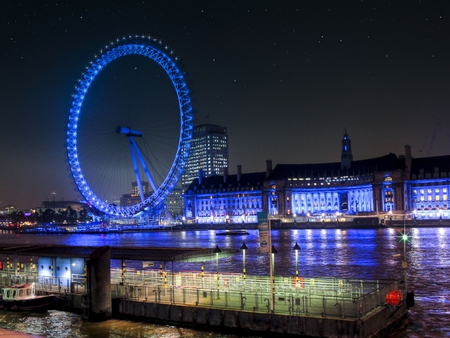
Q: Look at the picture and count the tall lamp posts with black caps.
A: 4